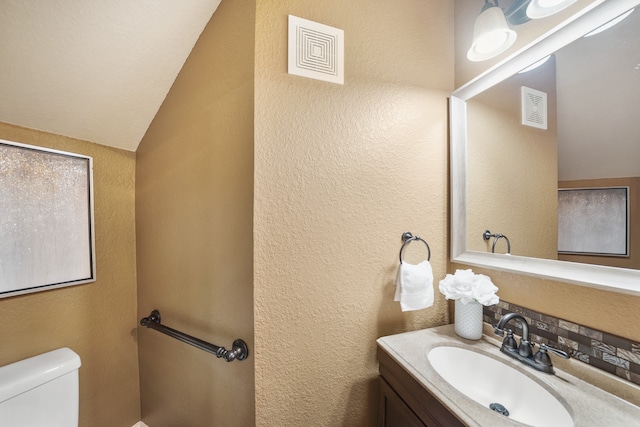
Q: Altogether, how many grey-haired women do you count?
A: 0